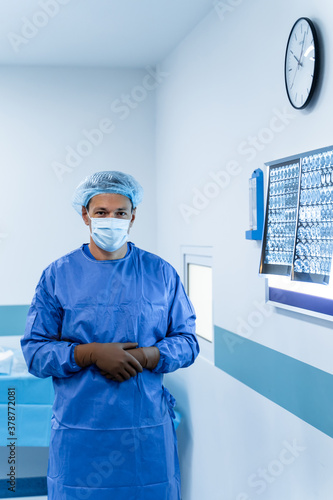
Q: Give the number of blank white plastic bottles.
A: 0